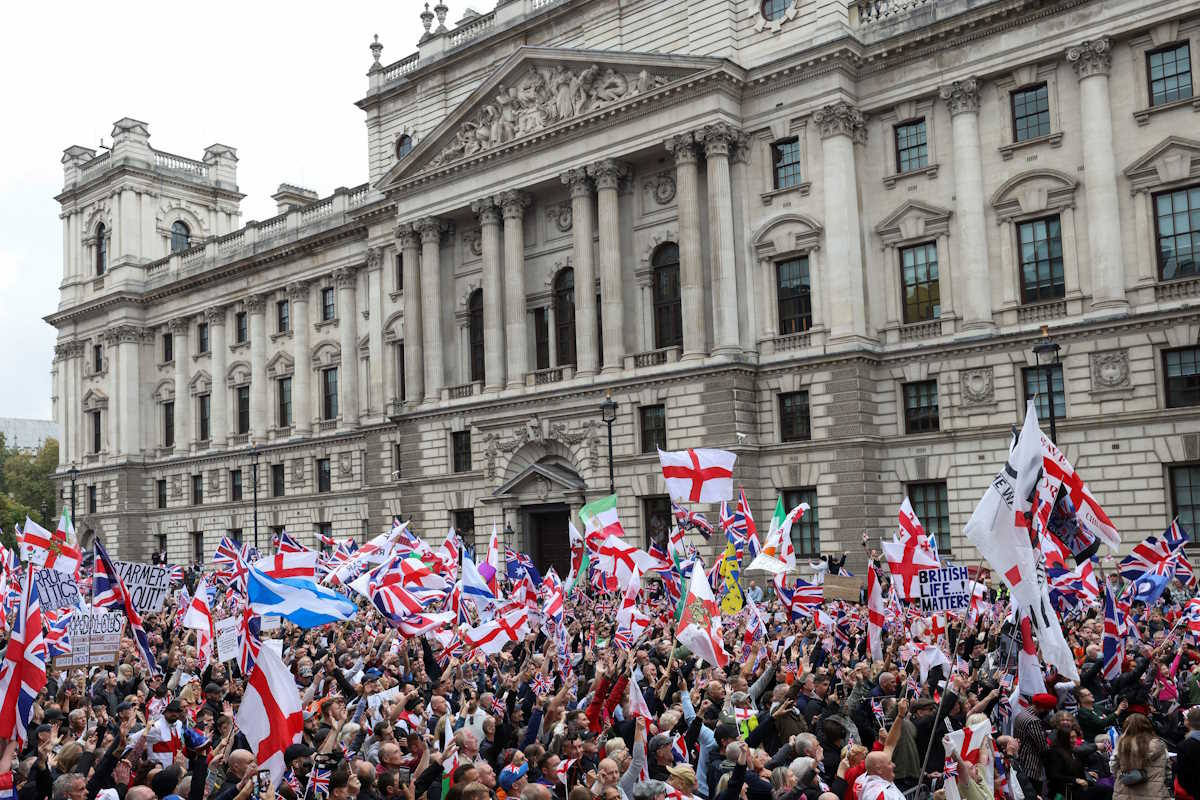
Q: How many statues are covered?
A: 0